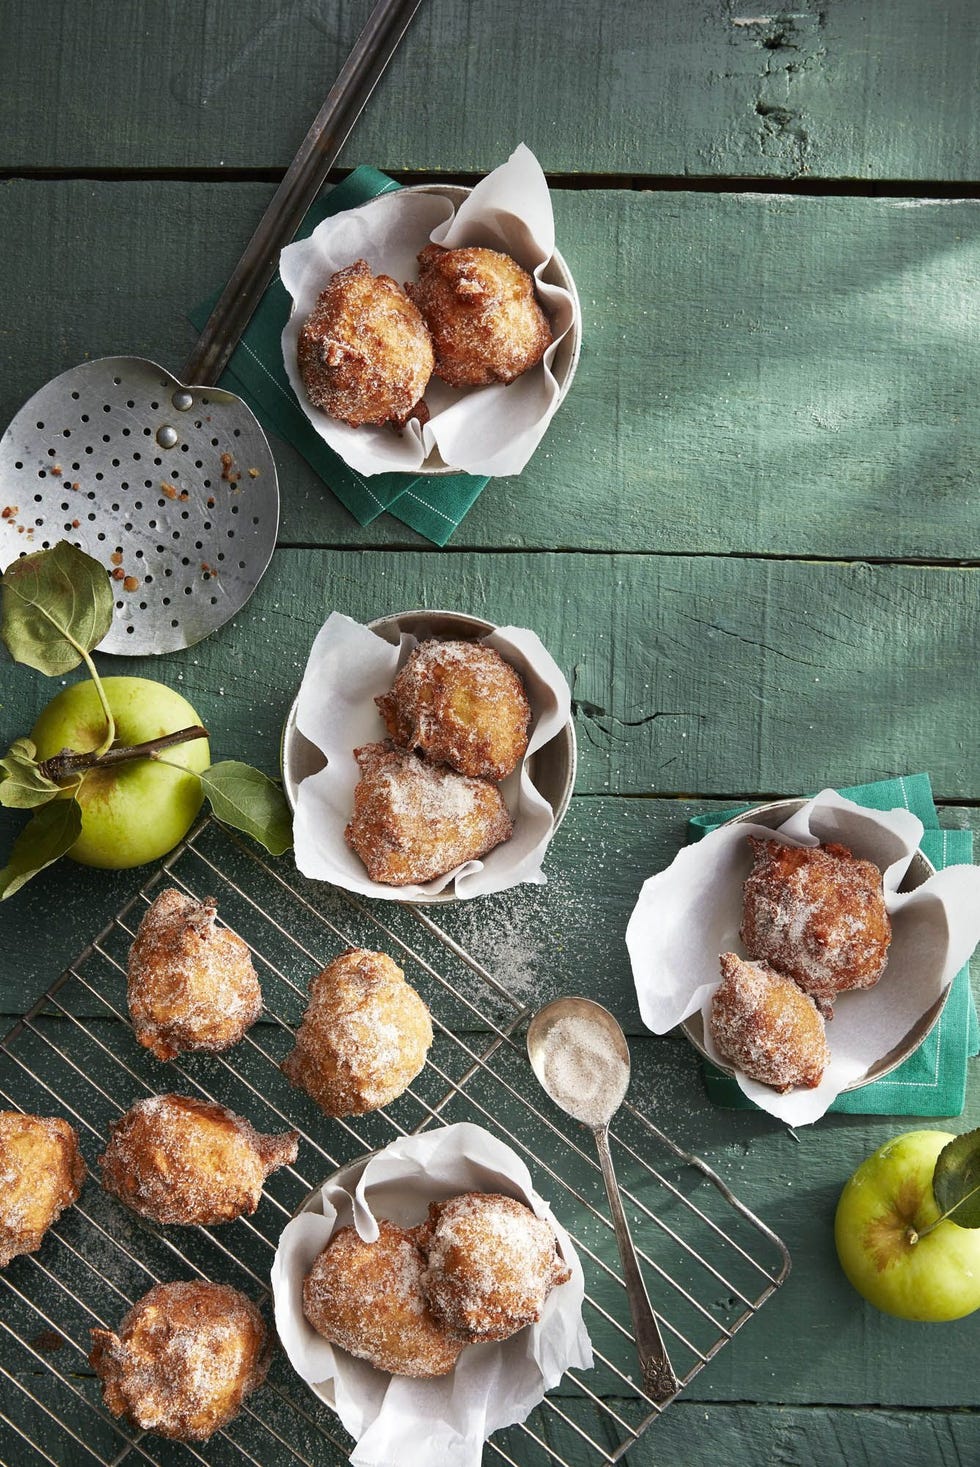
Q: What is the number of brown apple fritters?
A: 13